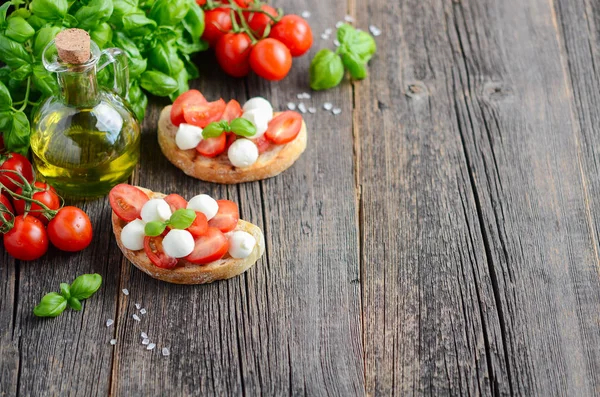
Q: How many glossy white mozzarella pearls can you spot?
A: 9